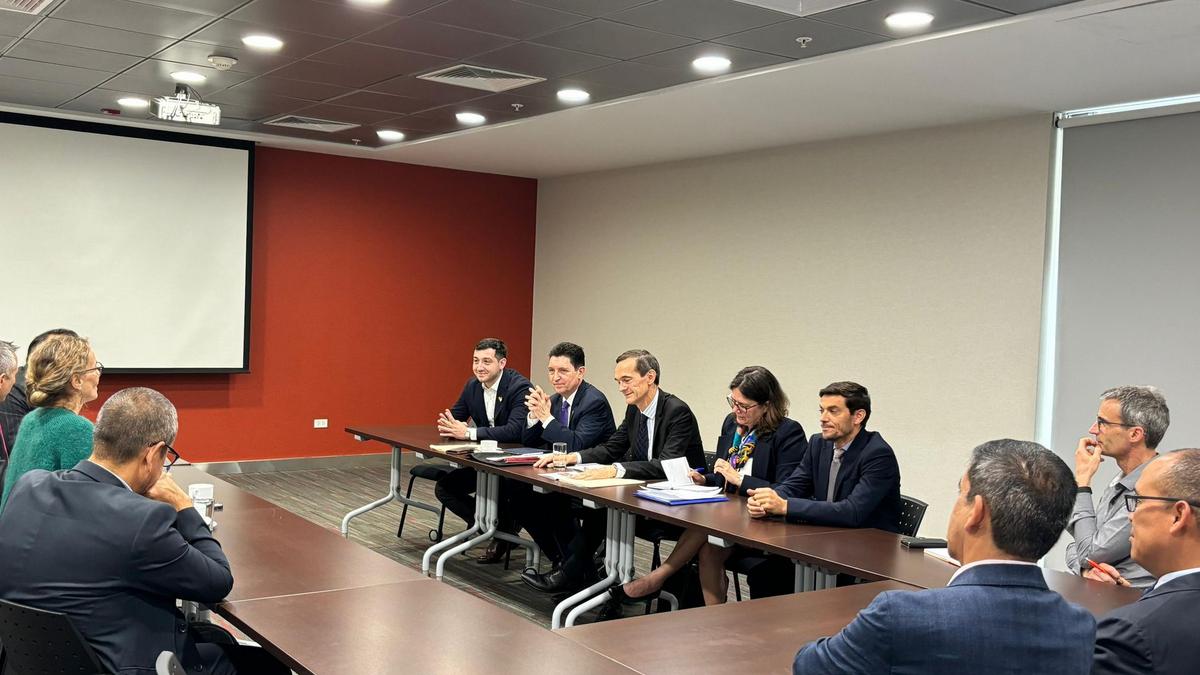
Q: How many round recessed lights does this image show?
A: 9